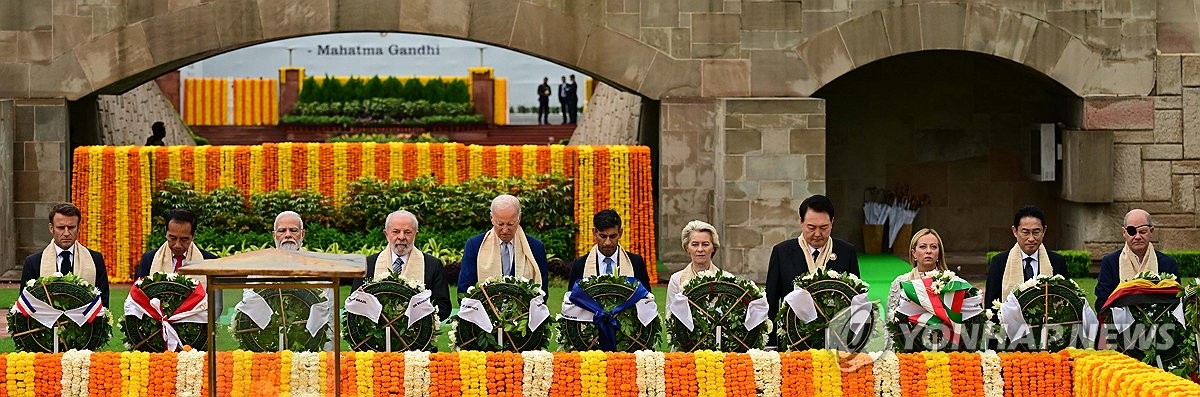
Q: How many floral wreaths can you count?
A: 11